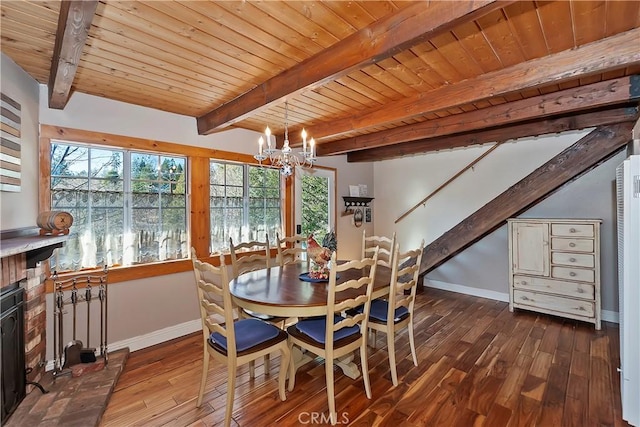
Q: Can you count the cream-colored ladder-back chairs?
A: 6